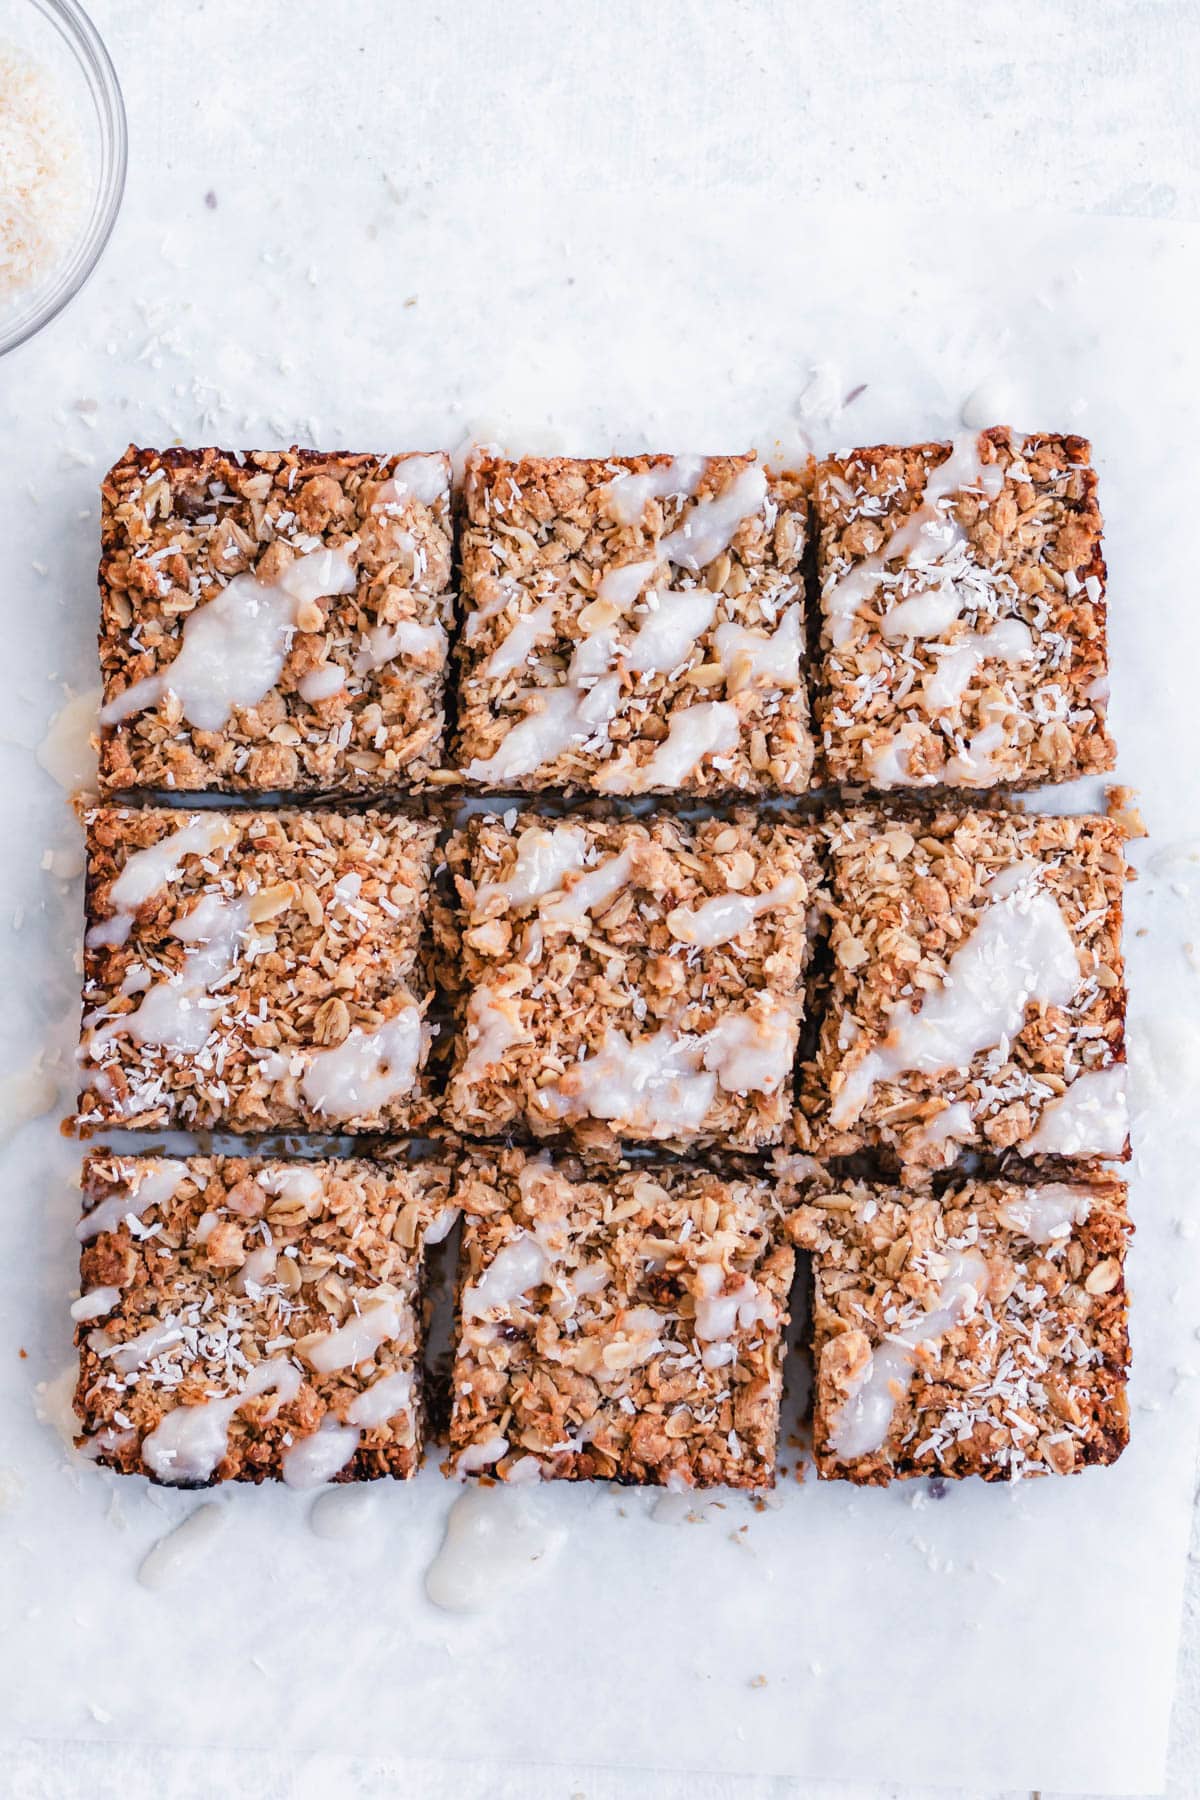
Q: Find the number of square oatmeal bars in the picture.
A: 9